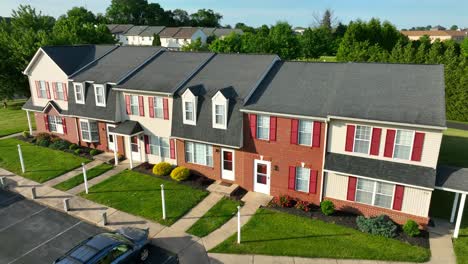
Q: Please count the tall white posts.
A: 4